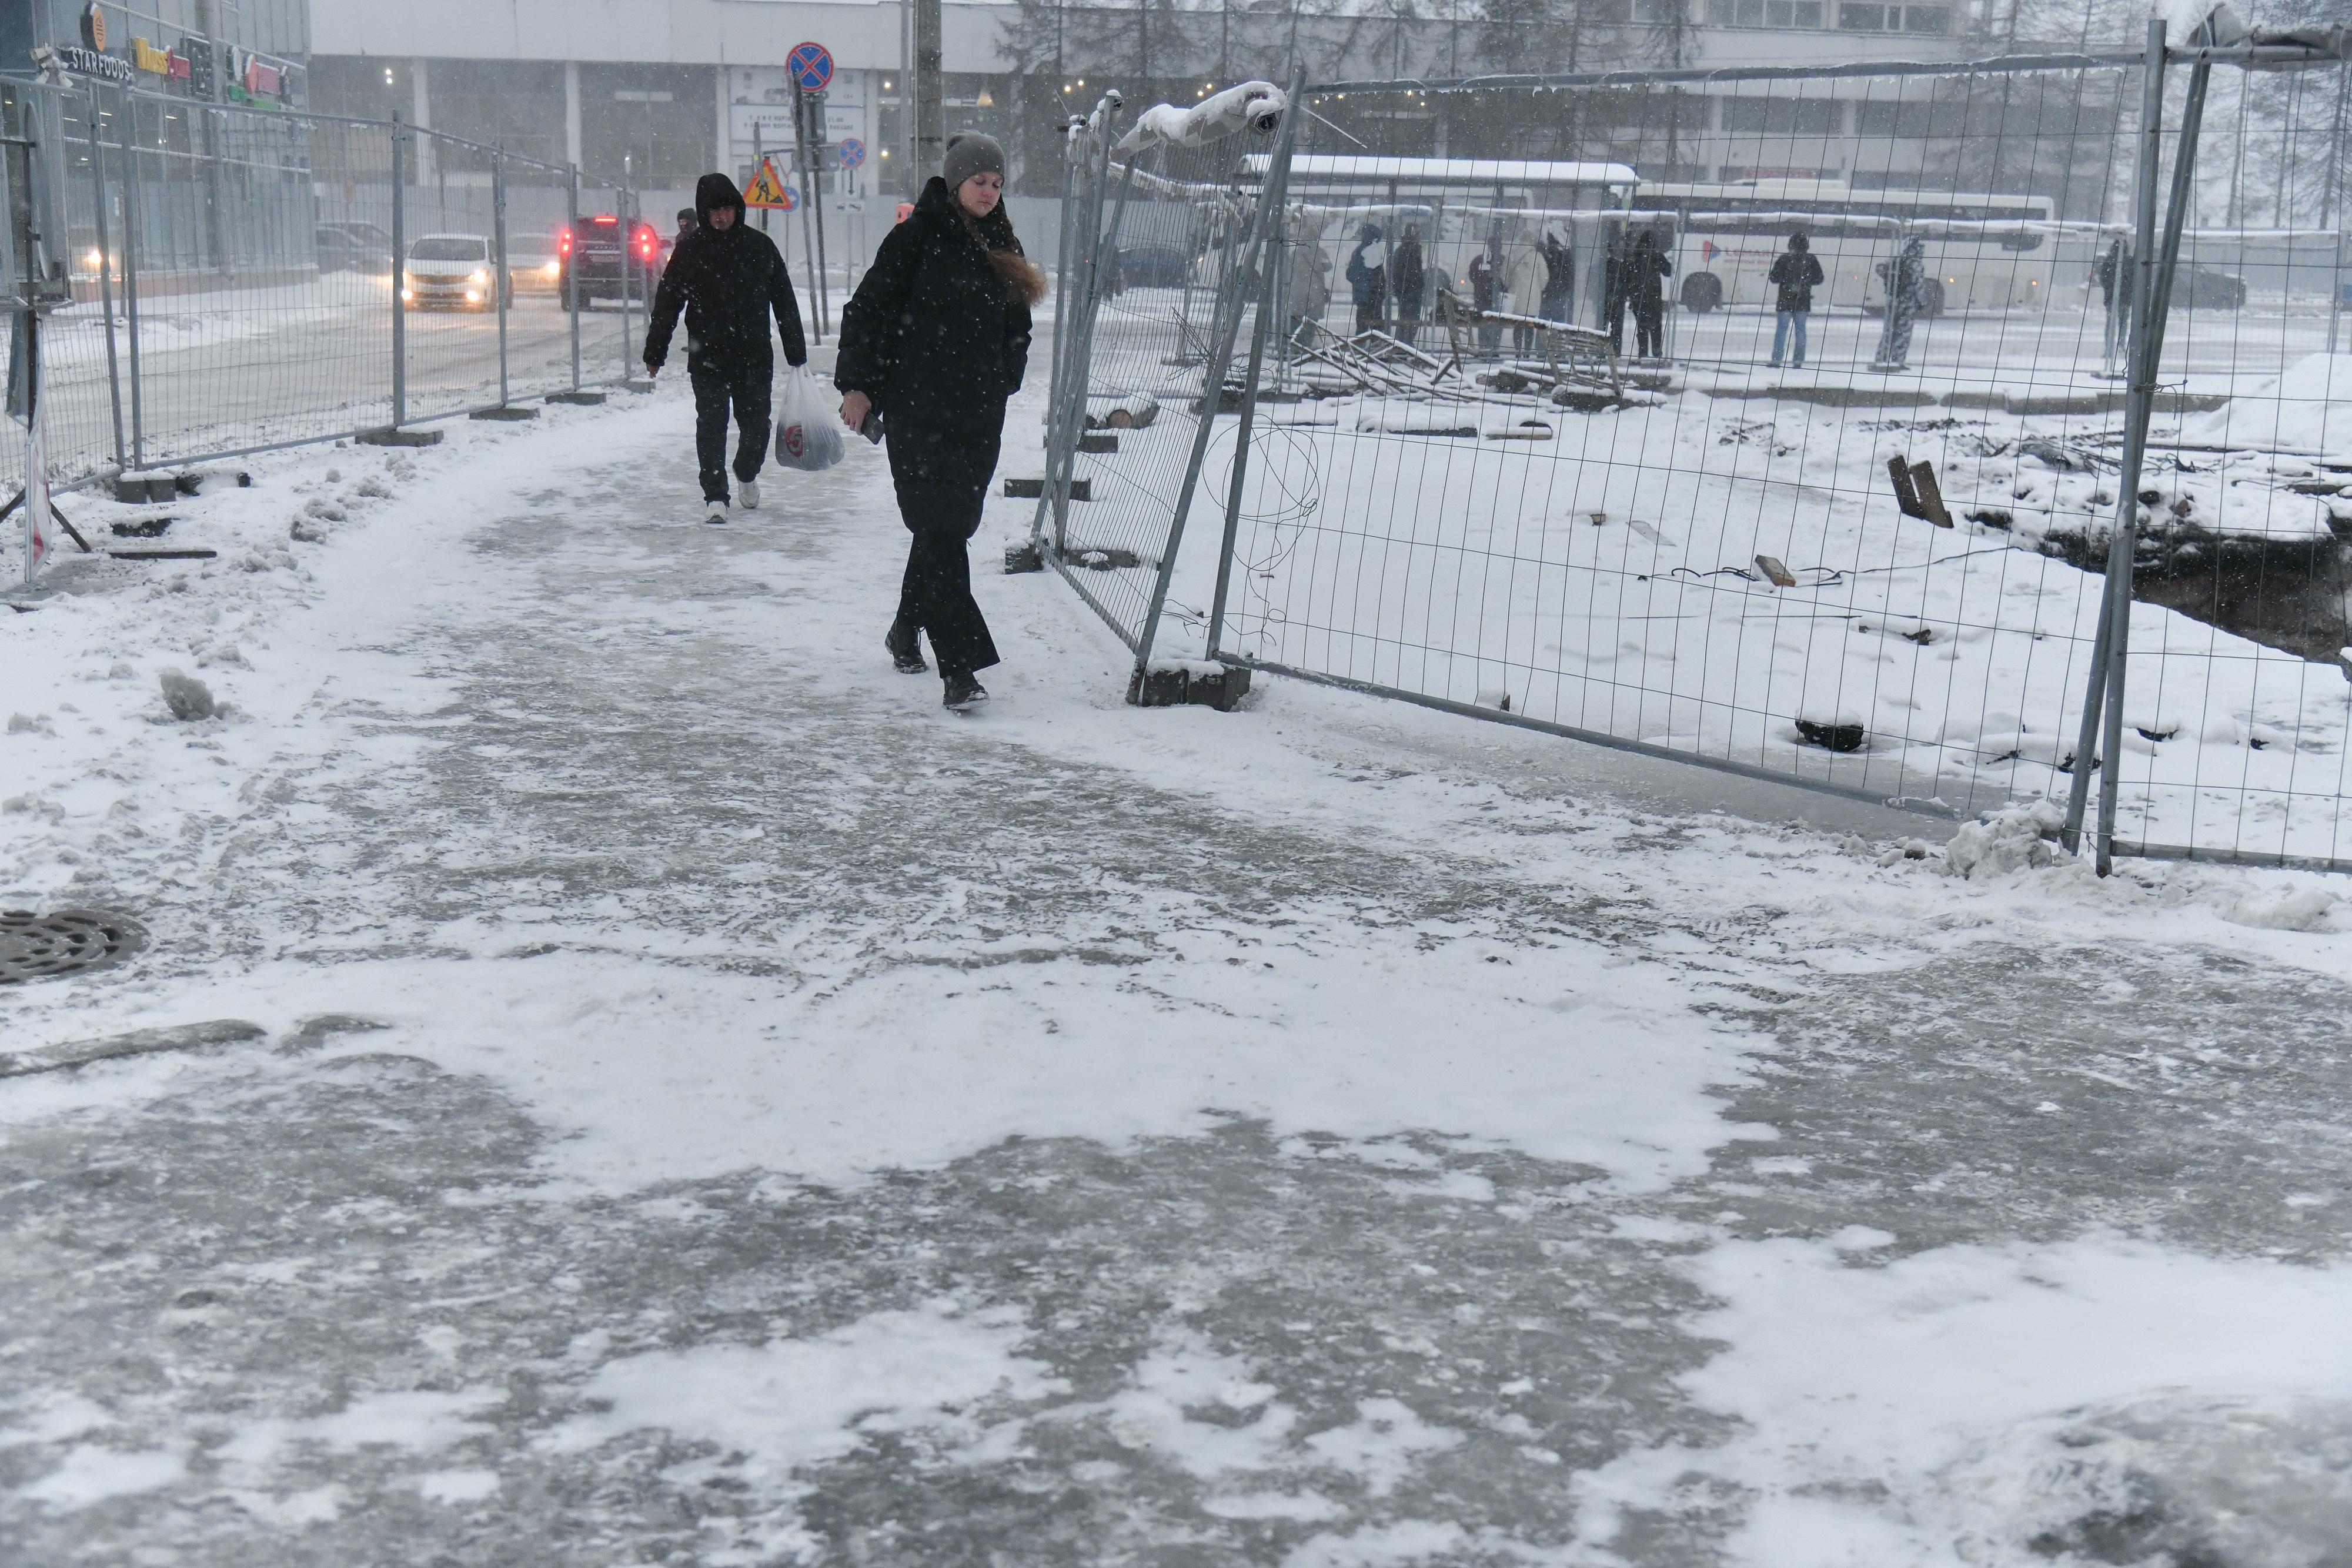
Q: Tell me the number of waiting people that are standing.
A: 11